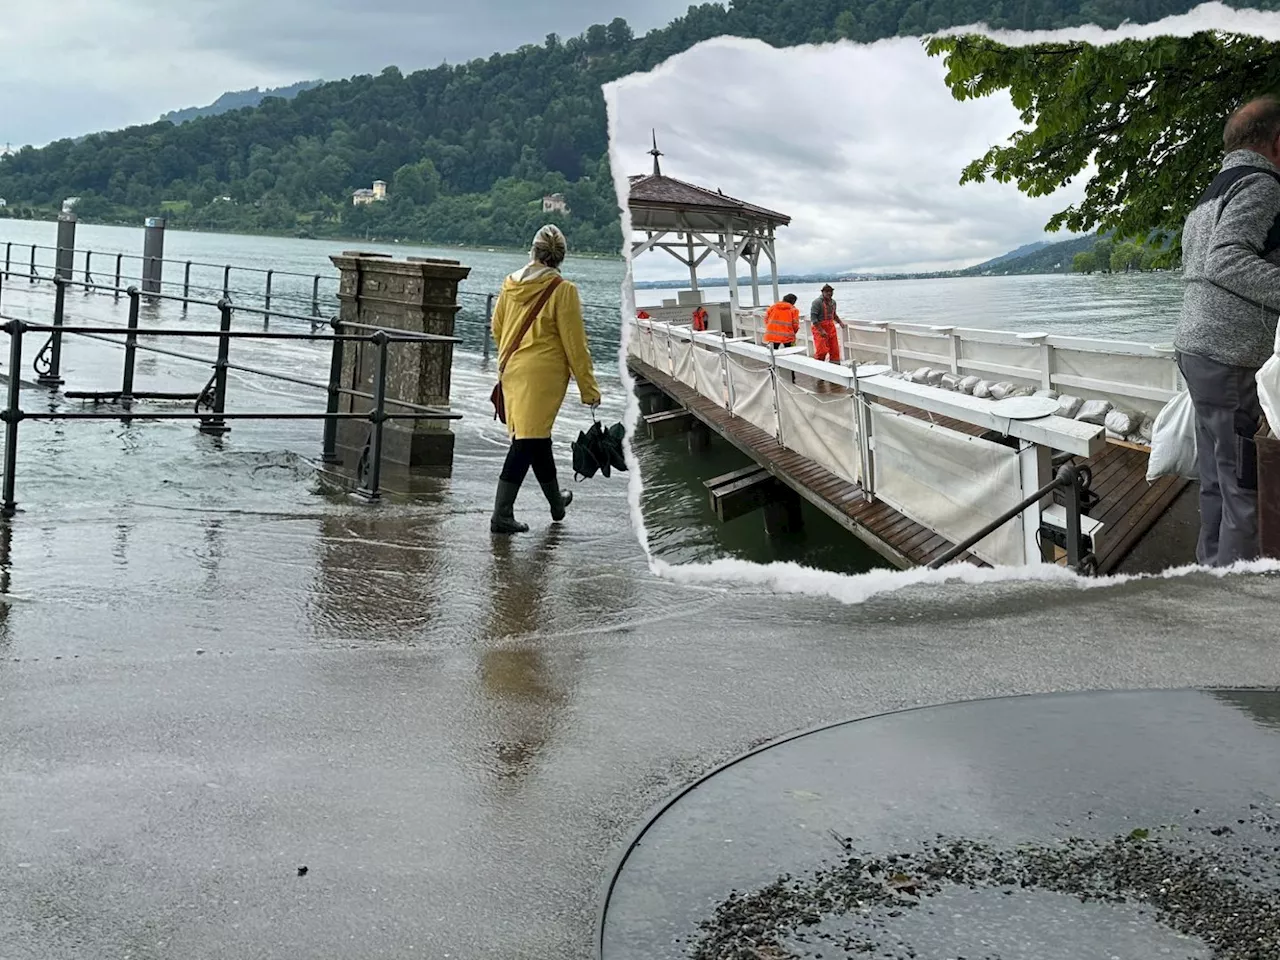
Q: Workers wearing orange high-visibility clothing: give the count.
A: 2